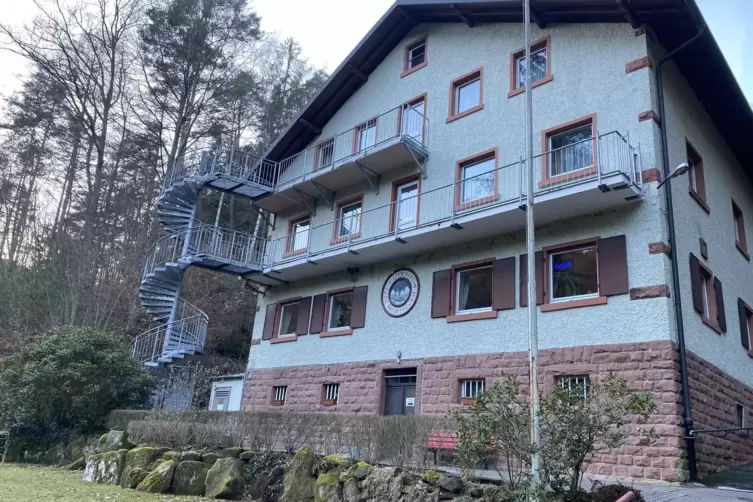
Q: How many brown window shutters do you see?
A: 11